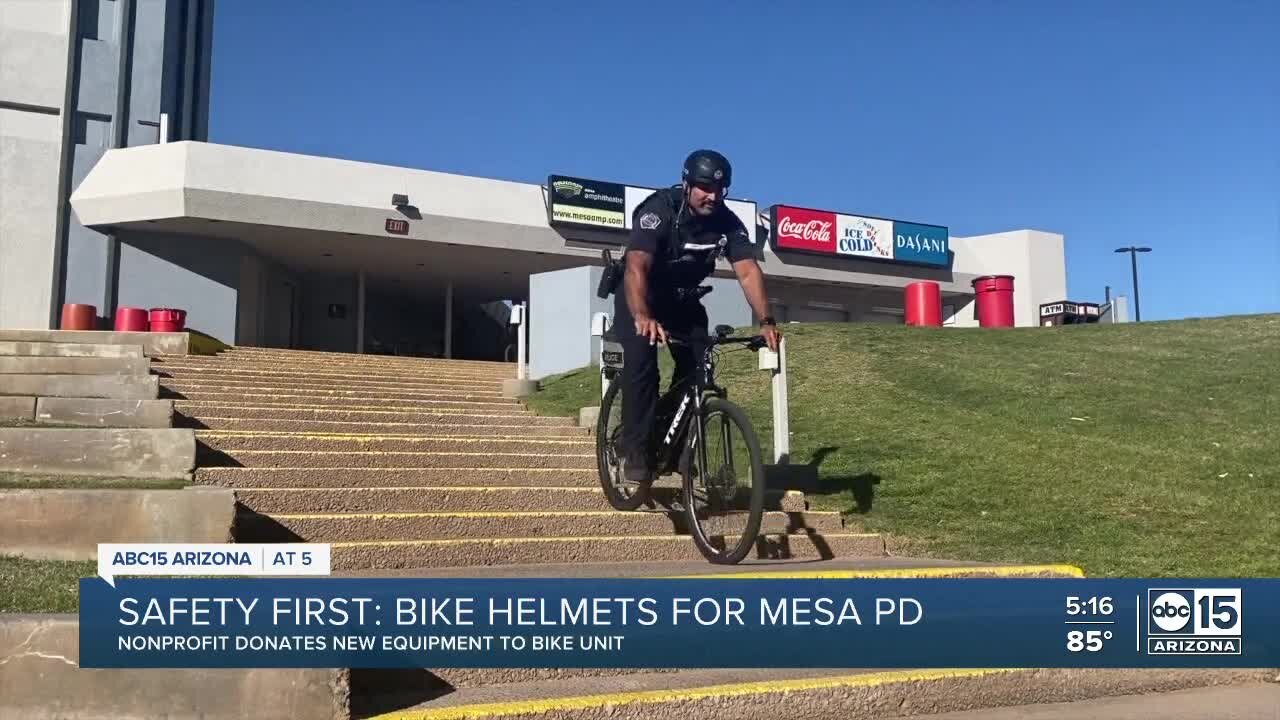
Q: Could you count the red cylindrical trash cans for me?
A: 5